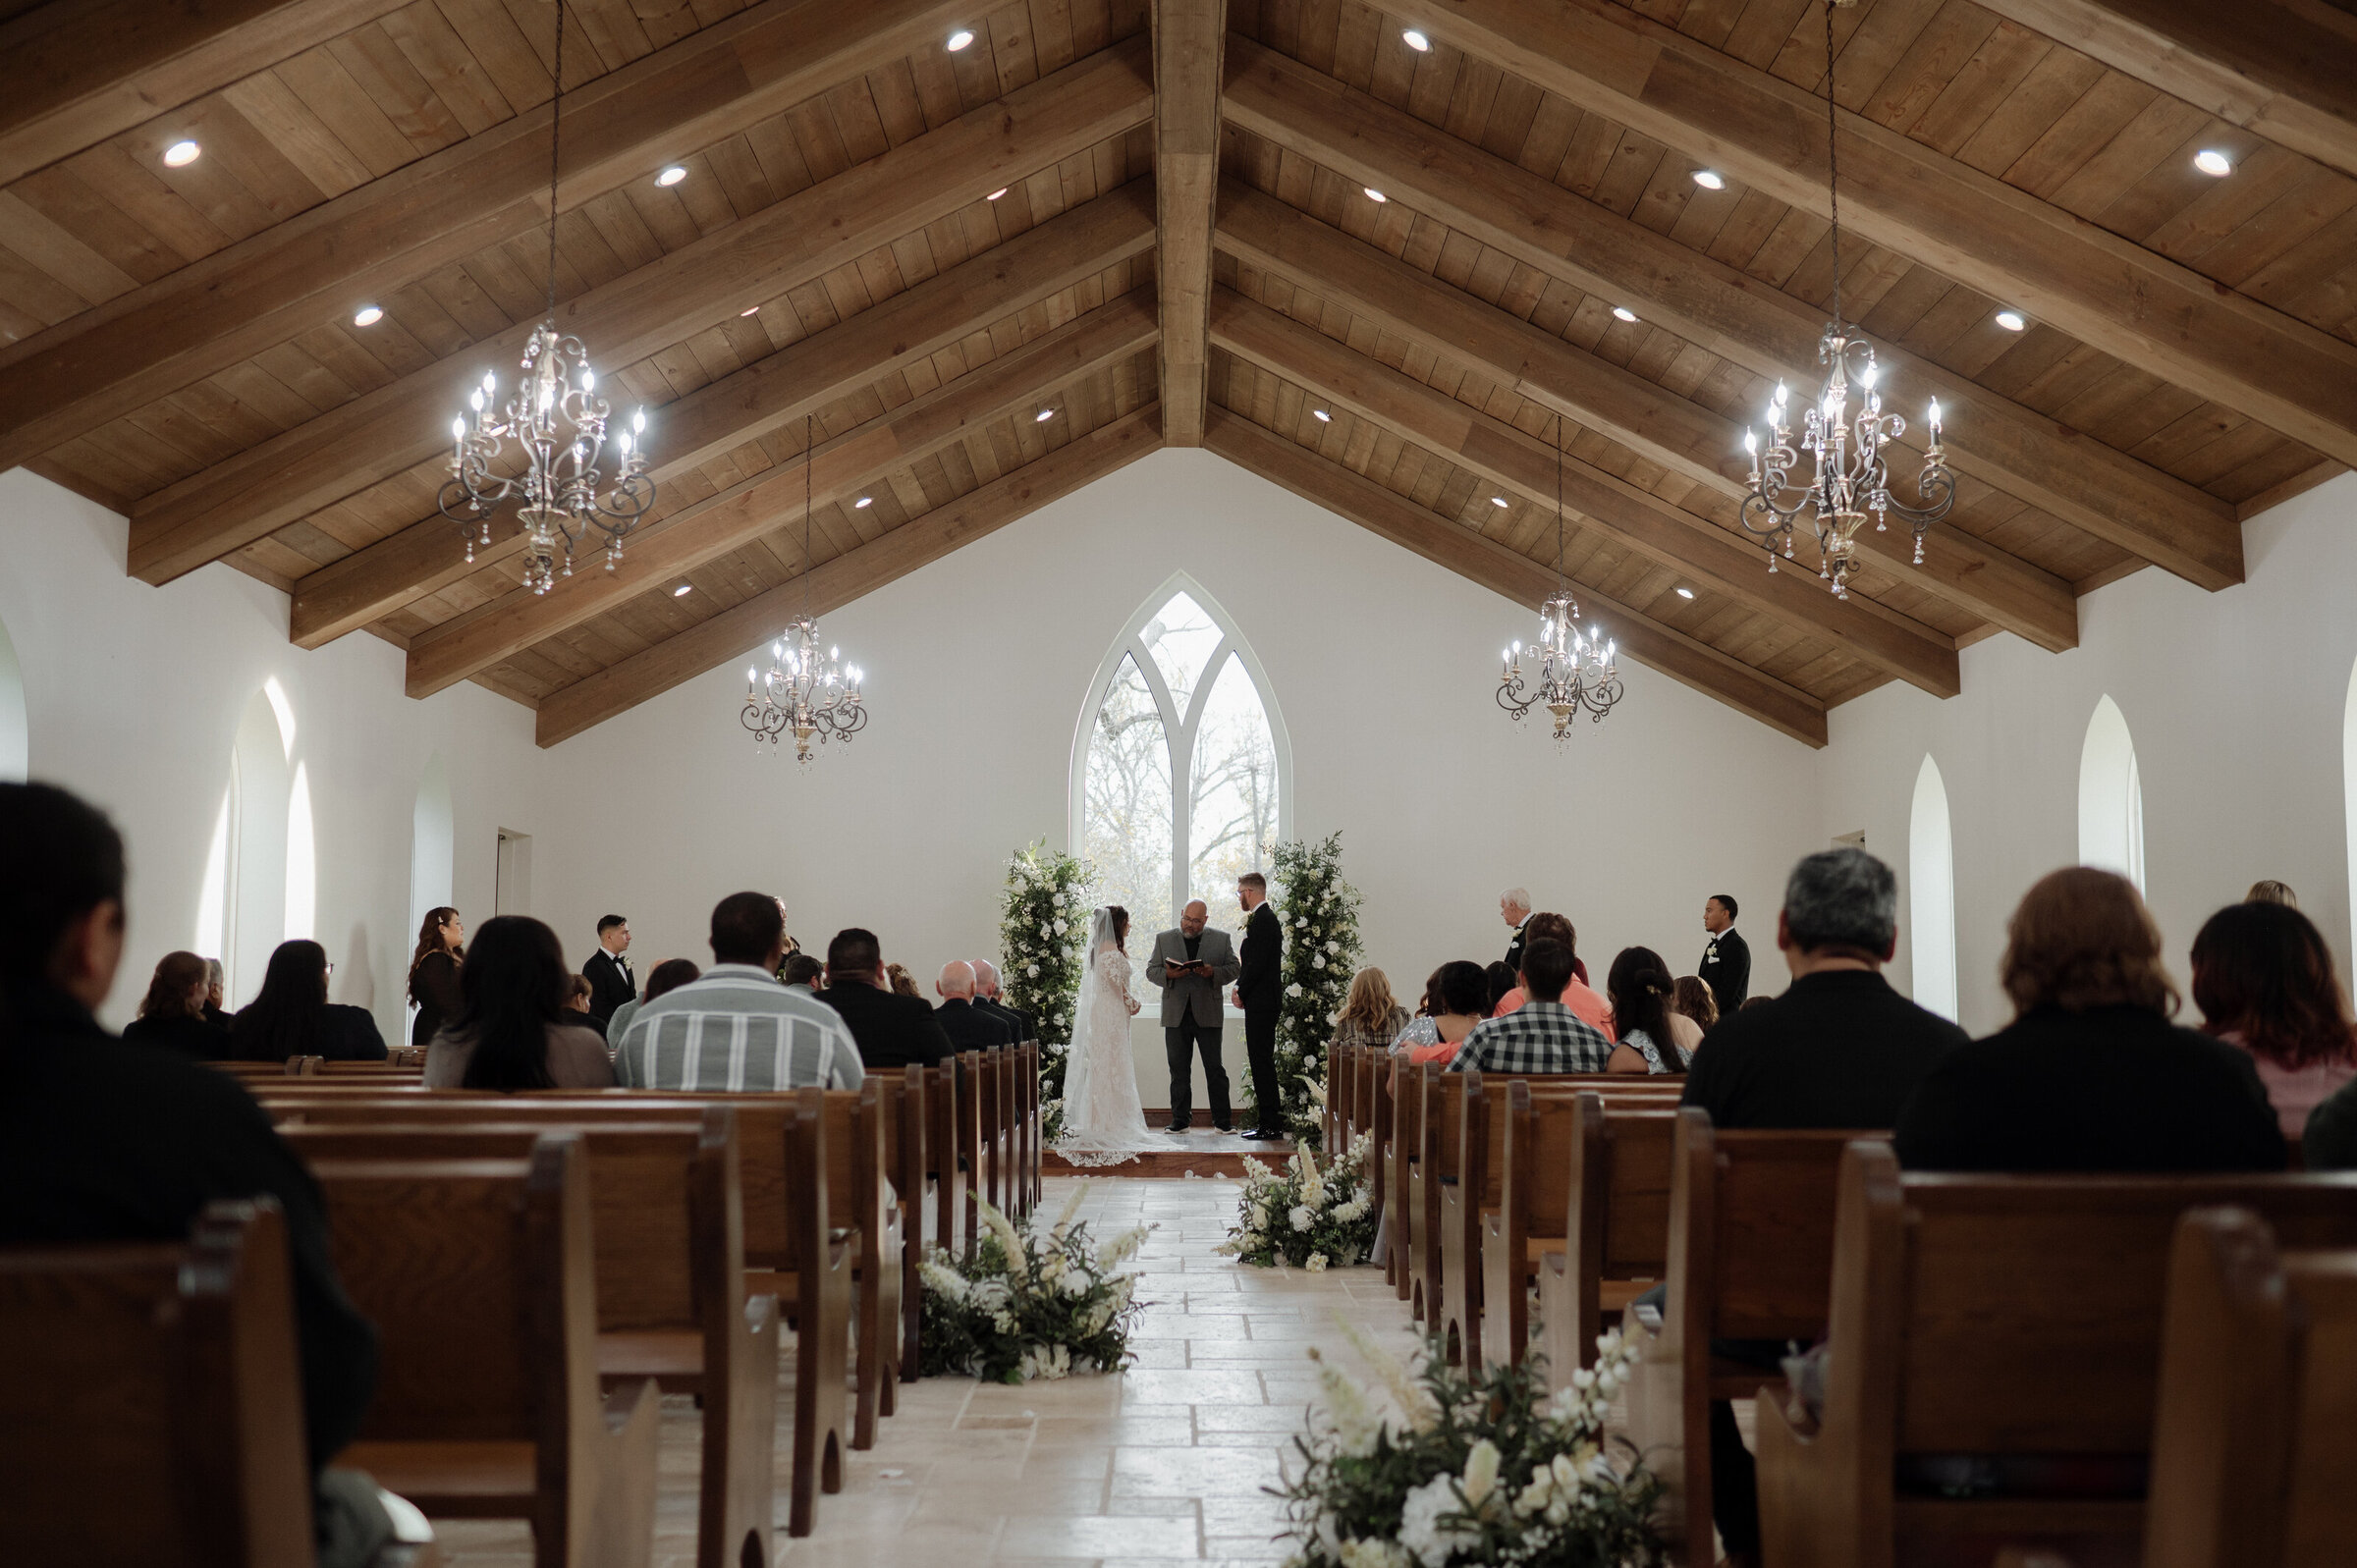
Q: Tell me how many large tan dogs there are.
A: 0